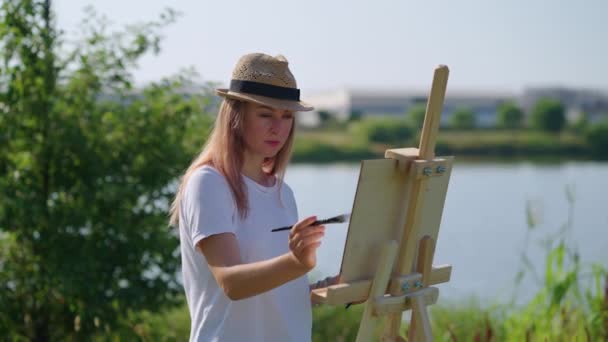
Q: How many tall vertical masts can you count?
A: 1